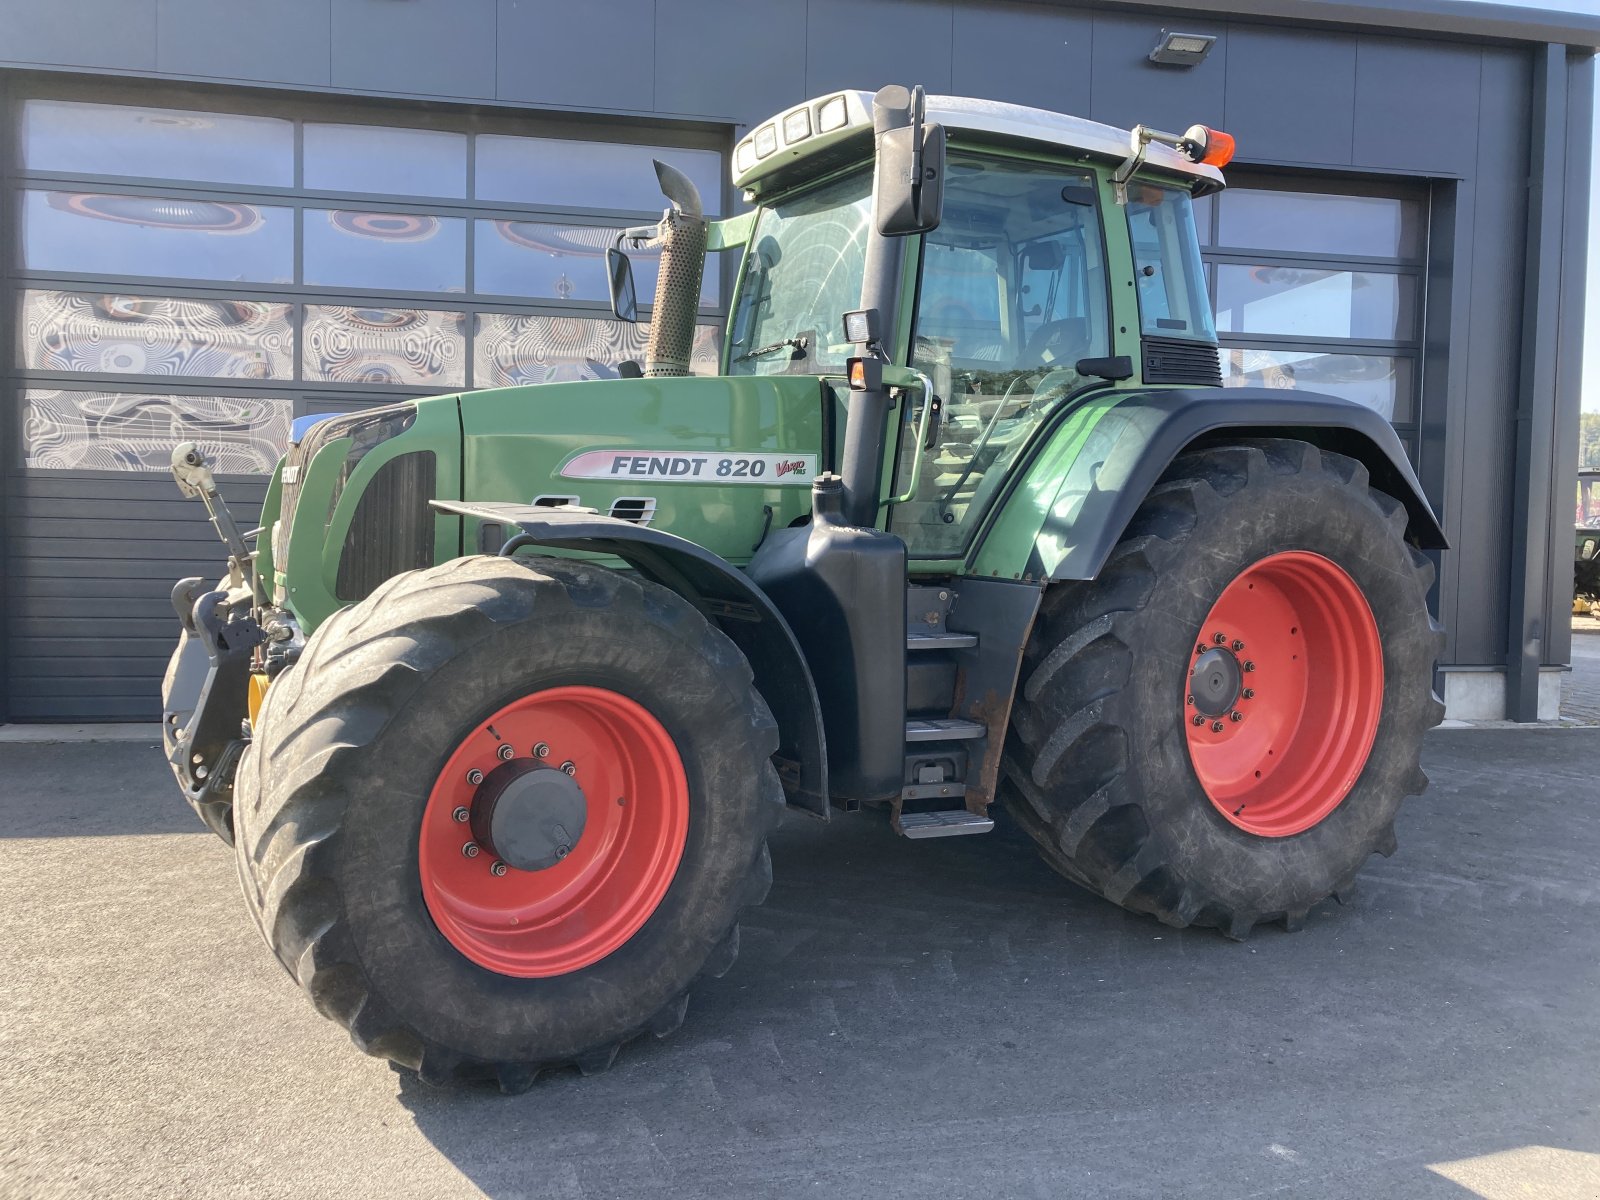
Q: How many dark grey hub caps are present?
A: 2